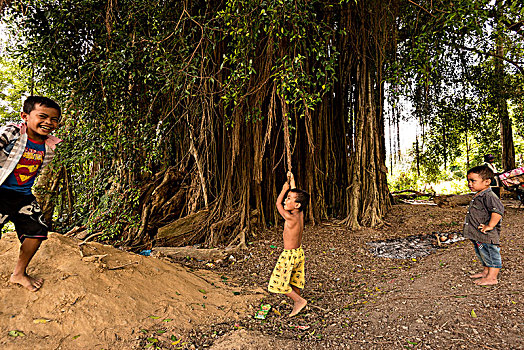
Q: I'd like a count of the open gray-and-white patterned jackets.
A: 1